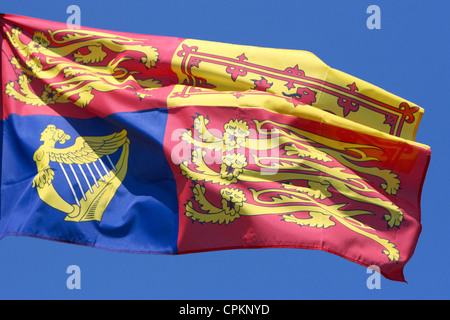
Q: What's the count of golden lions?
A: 6